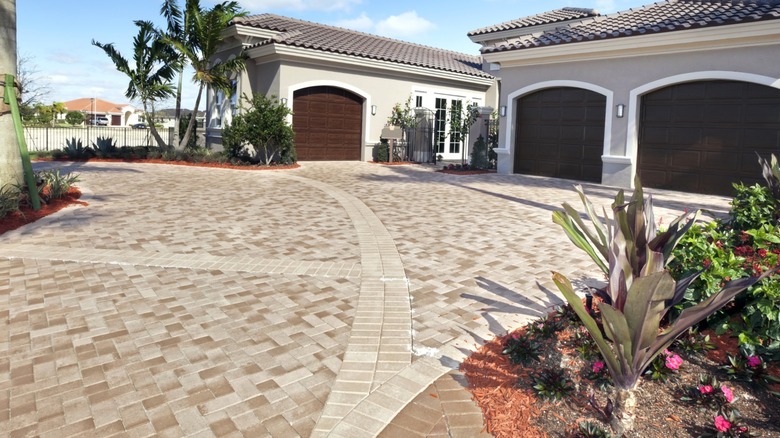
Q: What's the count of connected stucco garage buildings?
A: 2